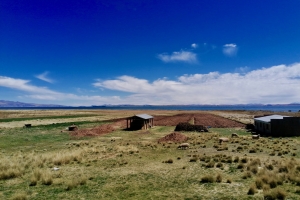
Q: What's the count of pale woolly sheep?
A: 4